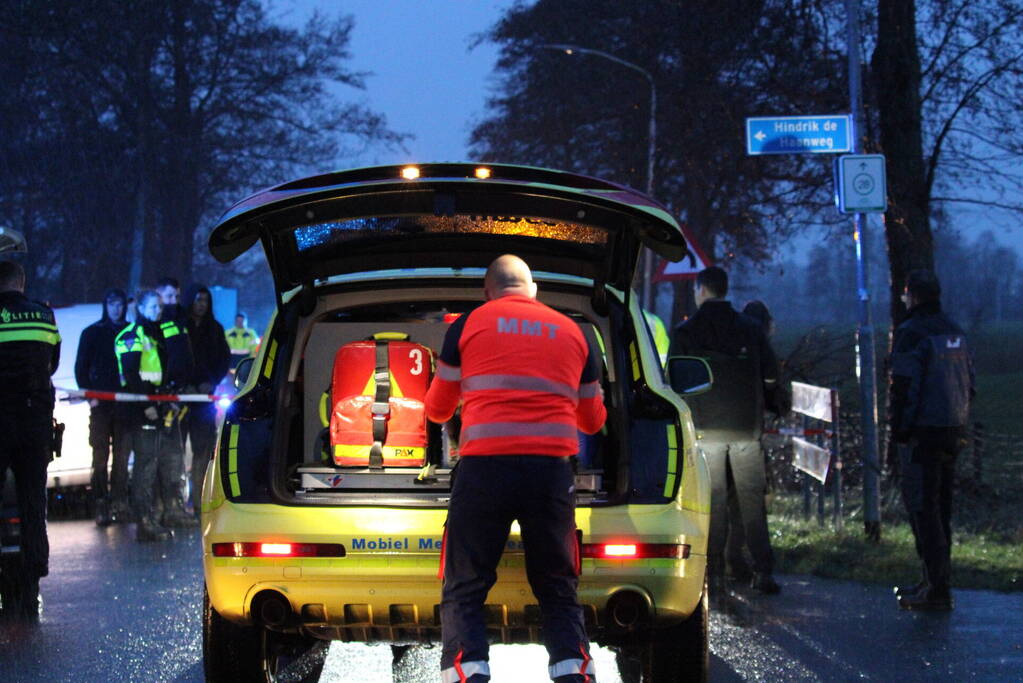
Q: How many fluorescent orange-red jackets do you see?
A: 1